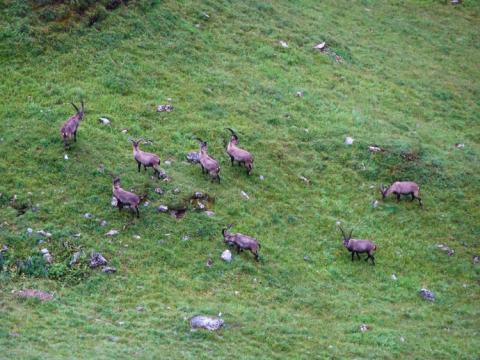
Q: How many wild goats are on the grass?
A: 8